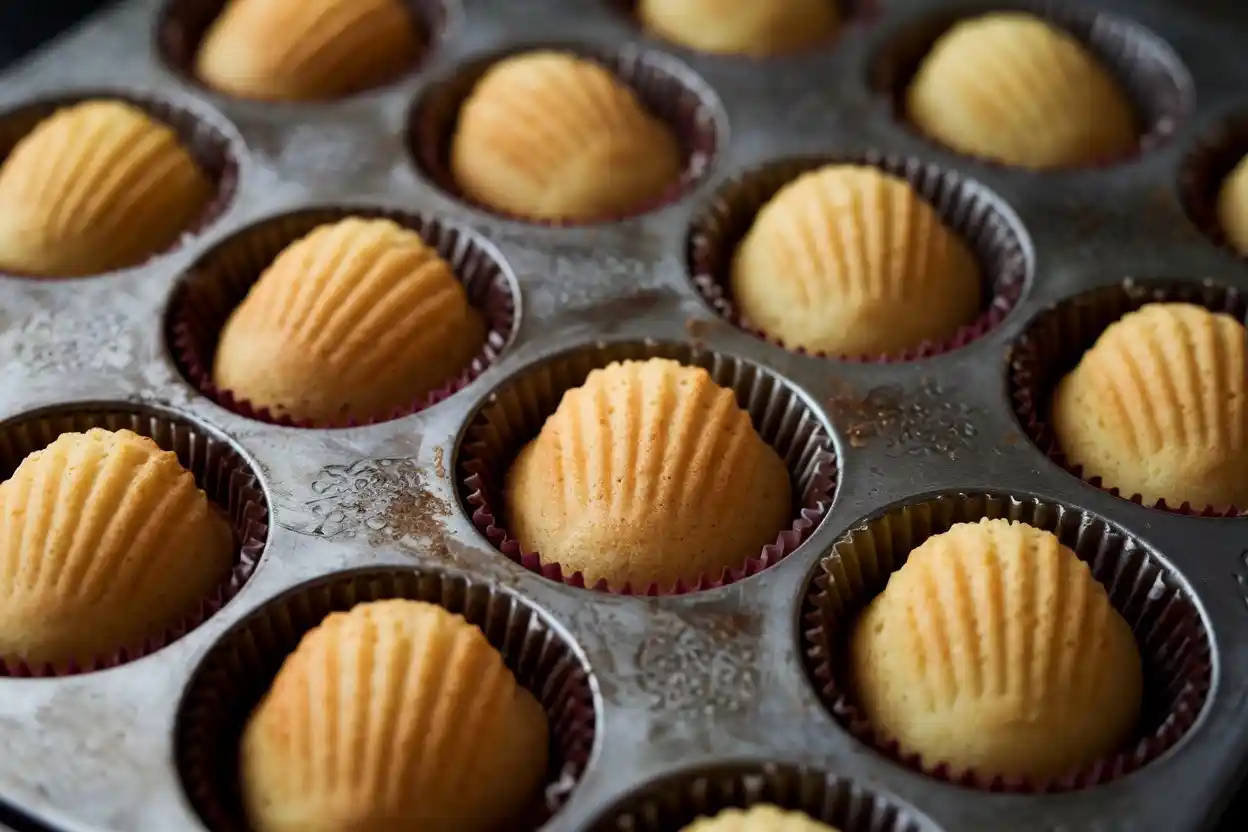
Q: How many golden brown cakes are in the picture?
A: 14